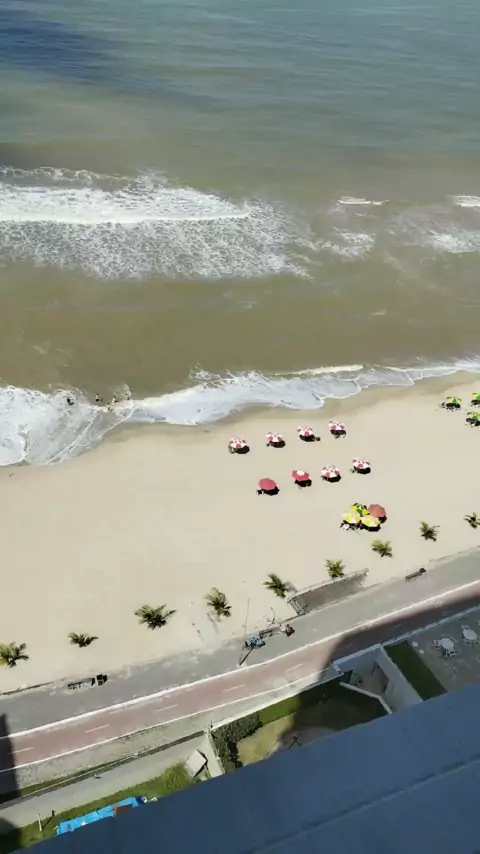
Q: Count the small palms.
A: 9